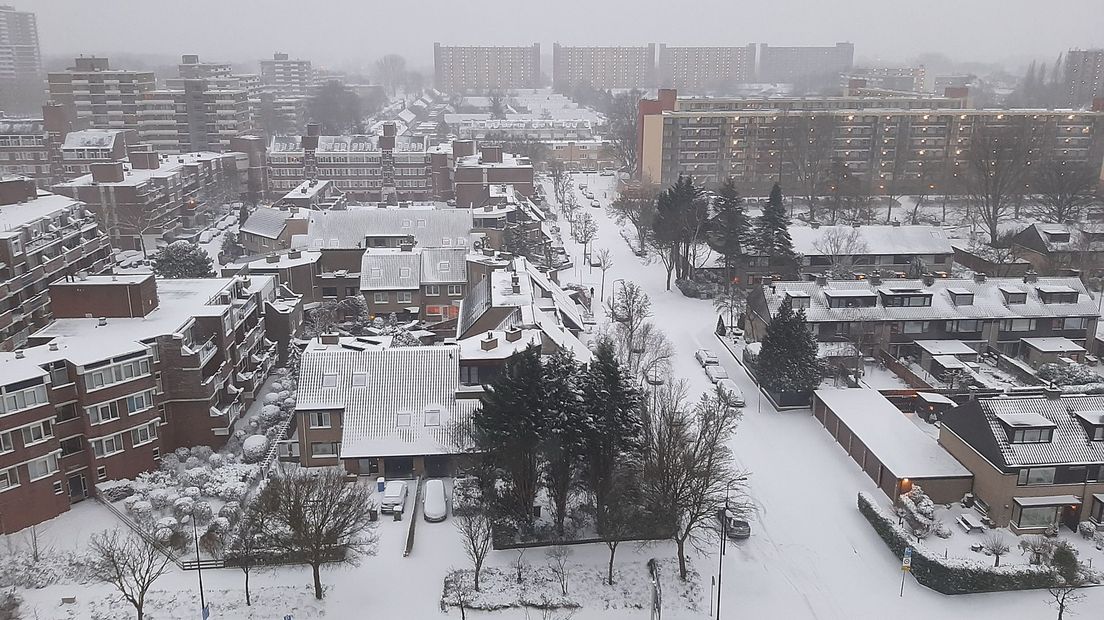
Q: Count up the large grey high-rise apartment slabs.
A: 4